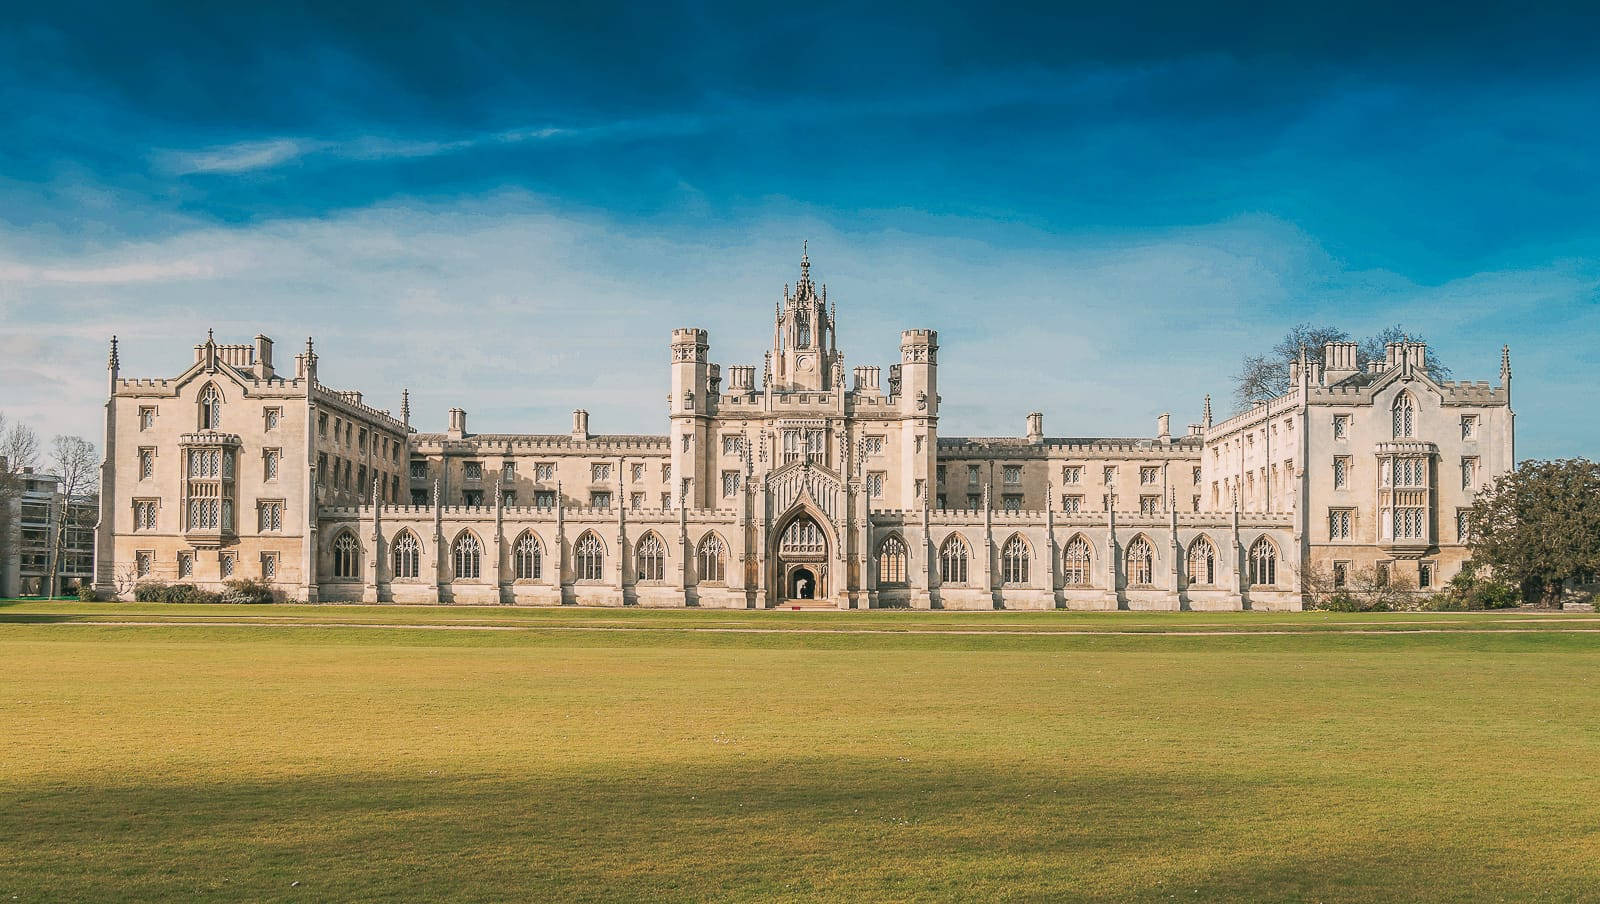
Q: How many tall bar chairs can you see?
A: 0